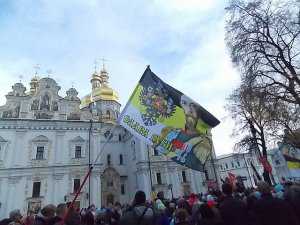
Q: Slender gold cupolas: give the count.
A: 3